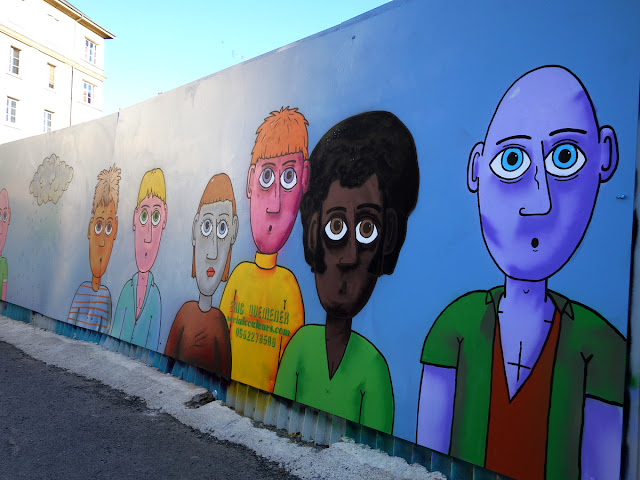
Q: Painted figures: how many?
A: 7